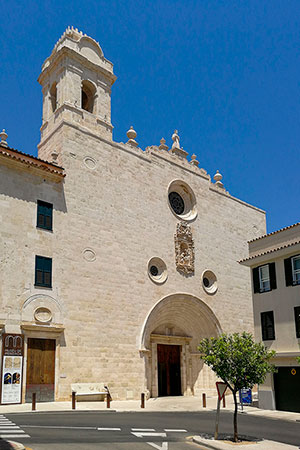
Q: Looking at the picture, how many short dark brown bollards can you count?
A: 6